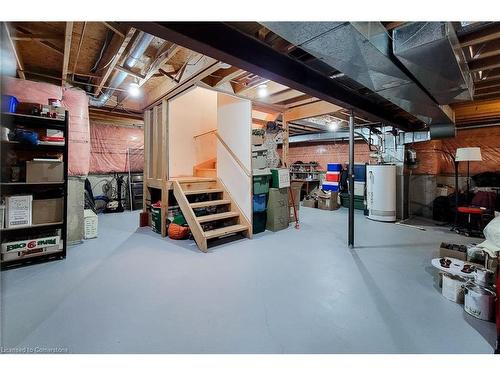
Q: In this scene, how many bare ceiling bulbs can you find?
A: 3